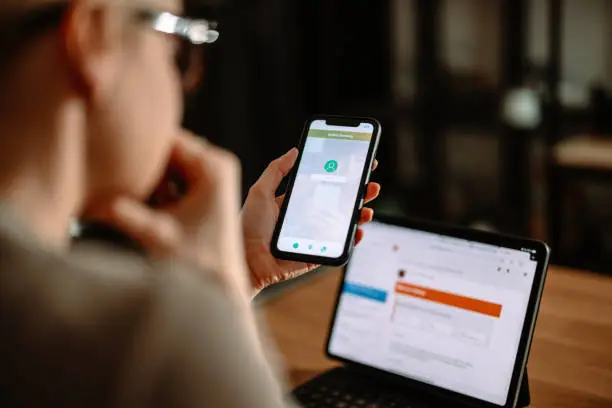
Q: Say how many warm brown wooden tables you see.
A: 1